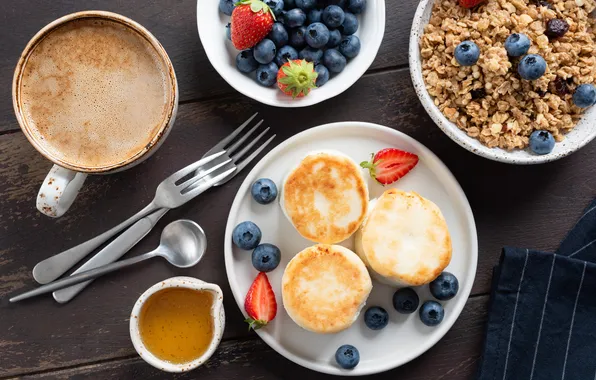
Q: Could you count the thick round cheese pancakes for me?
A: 3